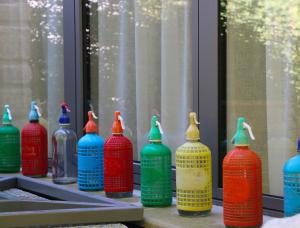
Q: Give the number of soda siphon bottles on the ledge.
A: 9